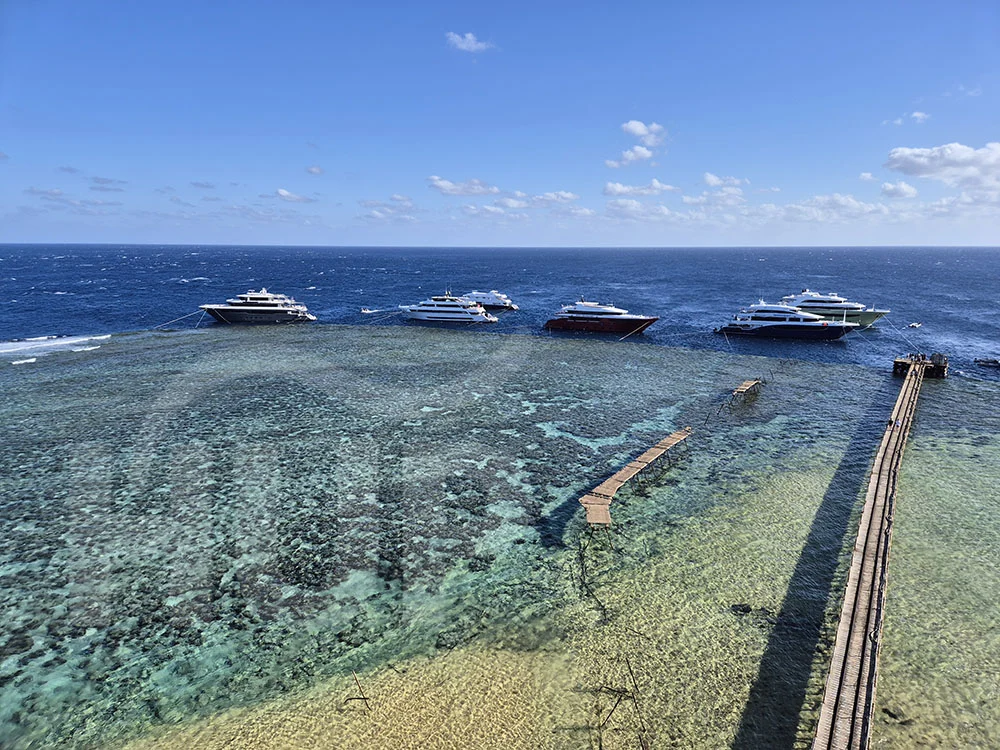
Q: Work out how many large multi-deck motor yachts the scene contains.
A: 6